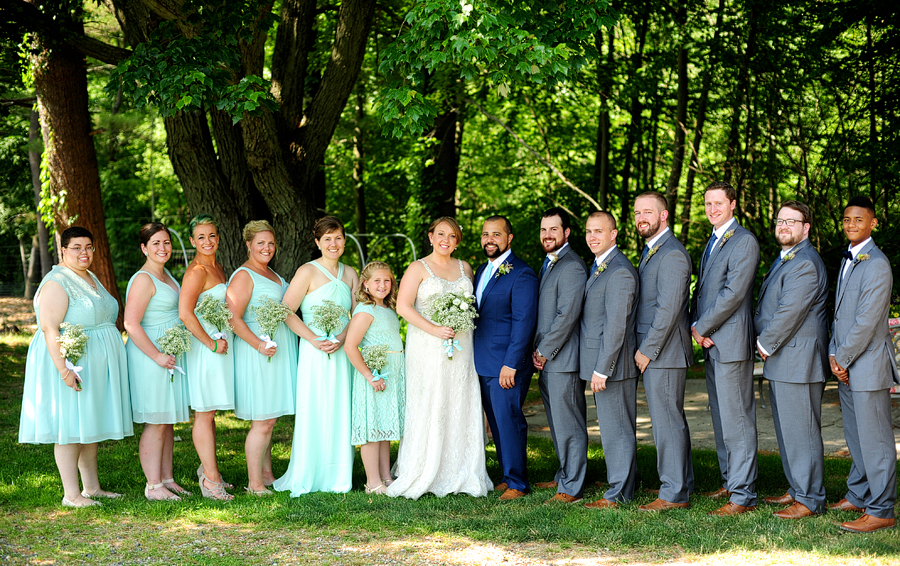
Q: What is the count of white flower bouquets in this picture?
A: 7